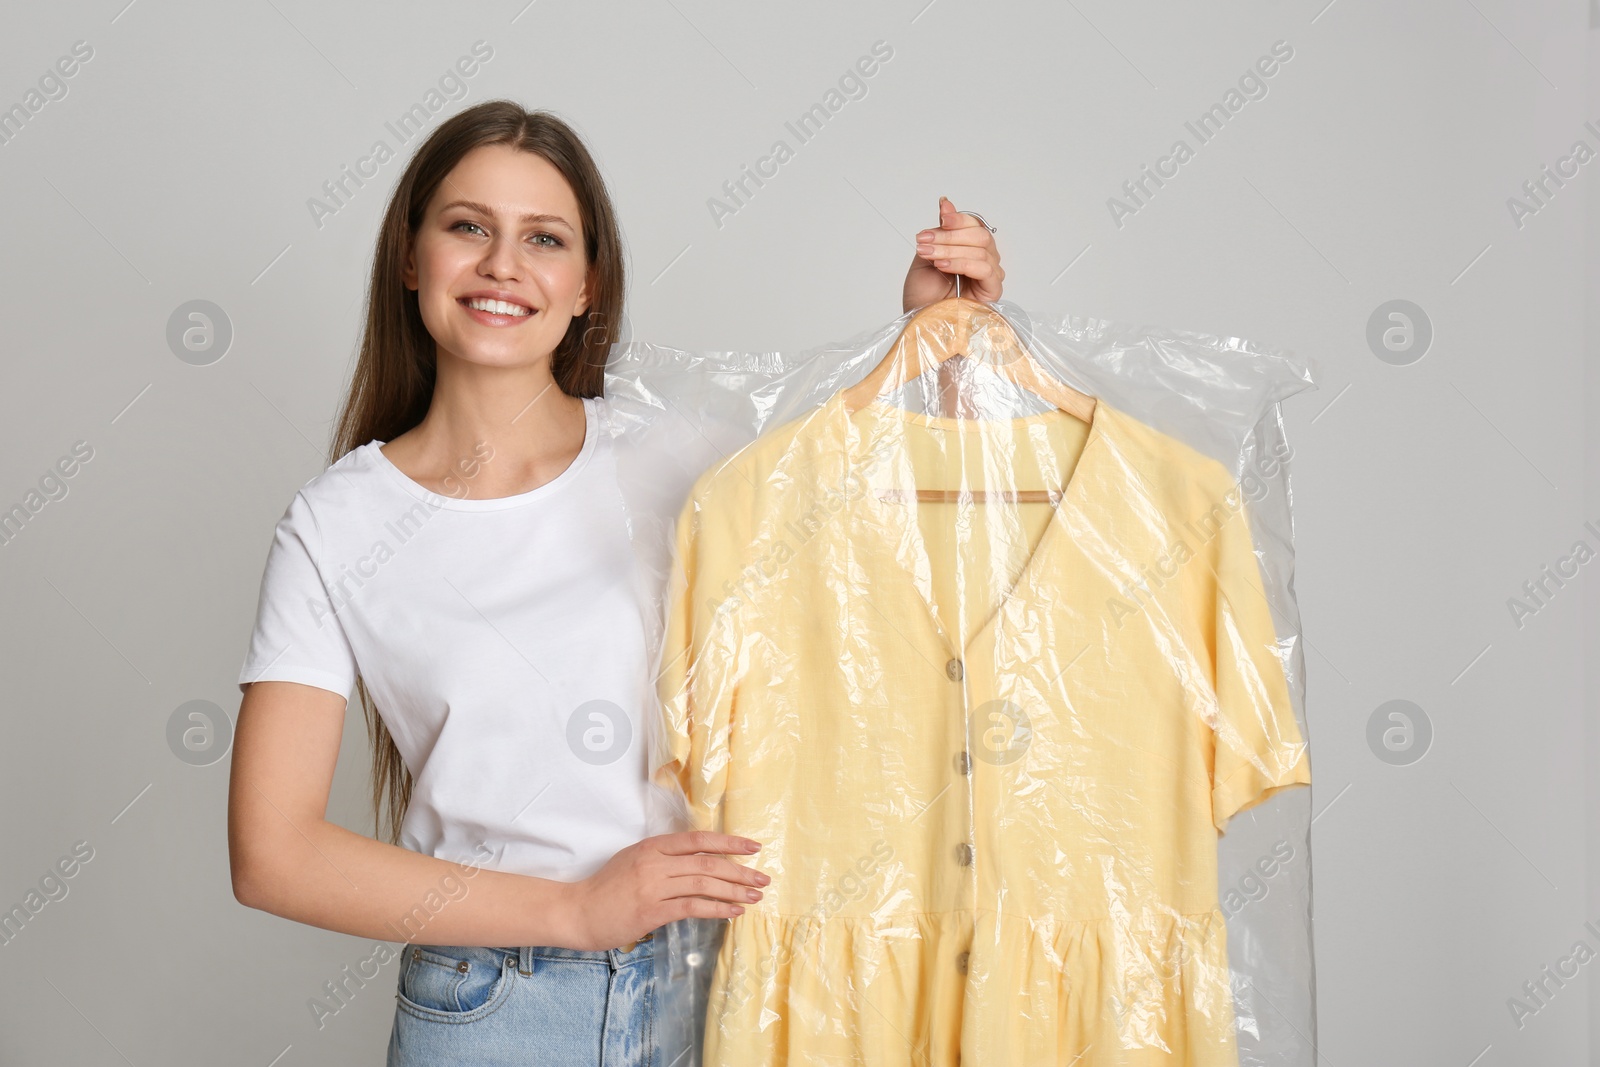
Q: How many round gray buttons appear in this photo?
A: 4